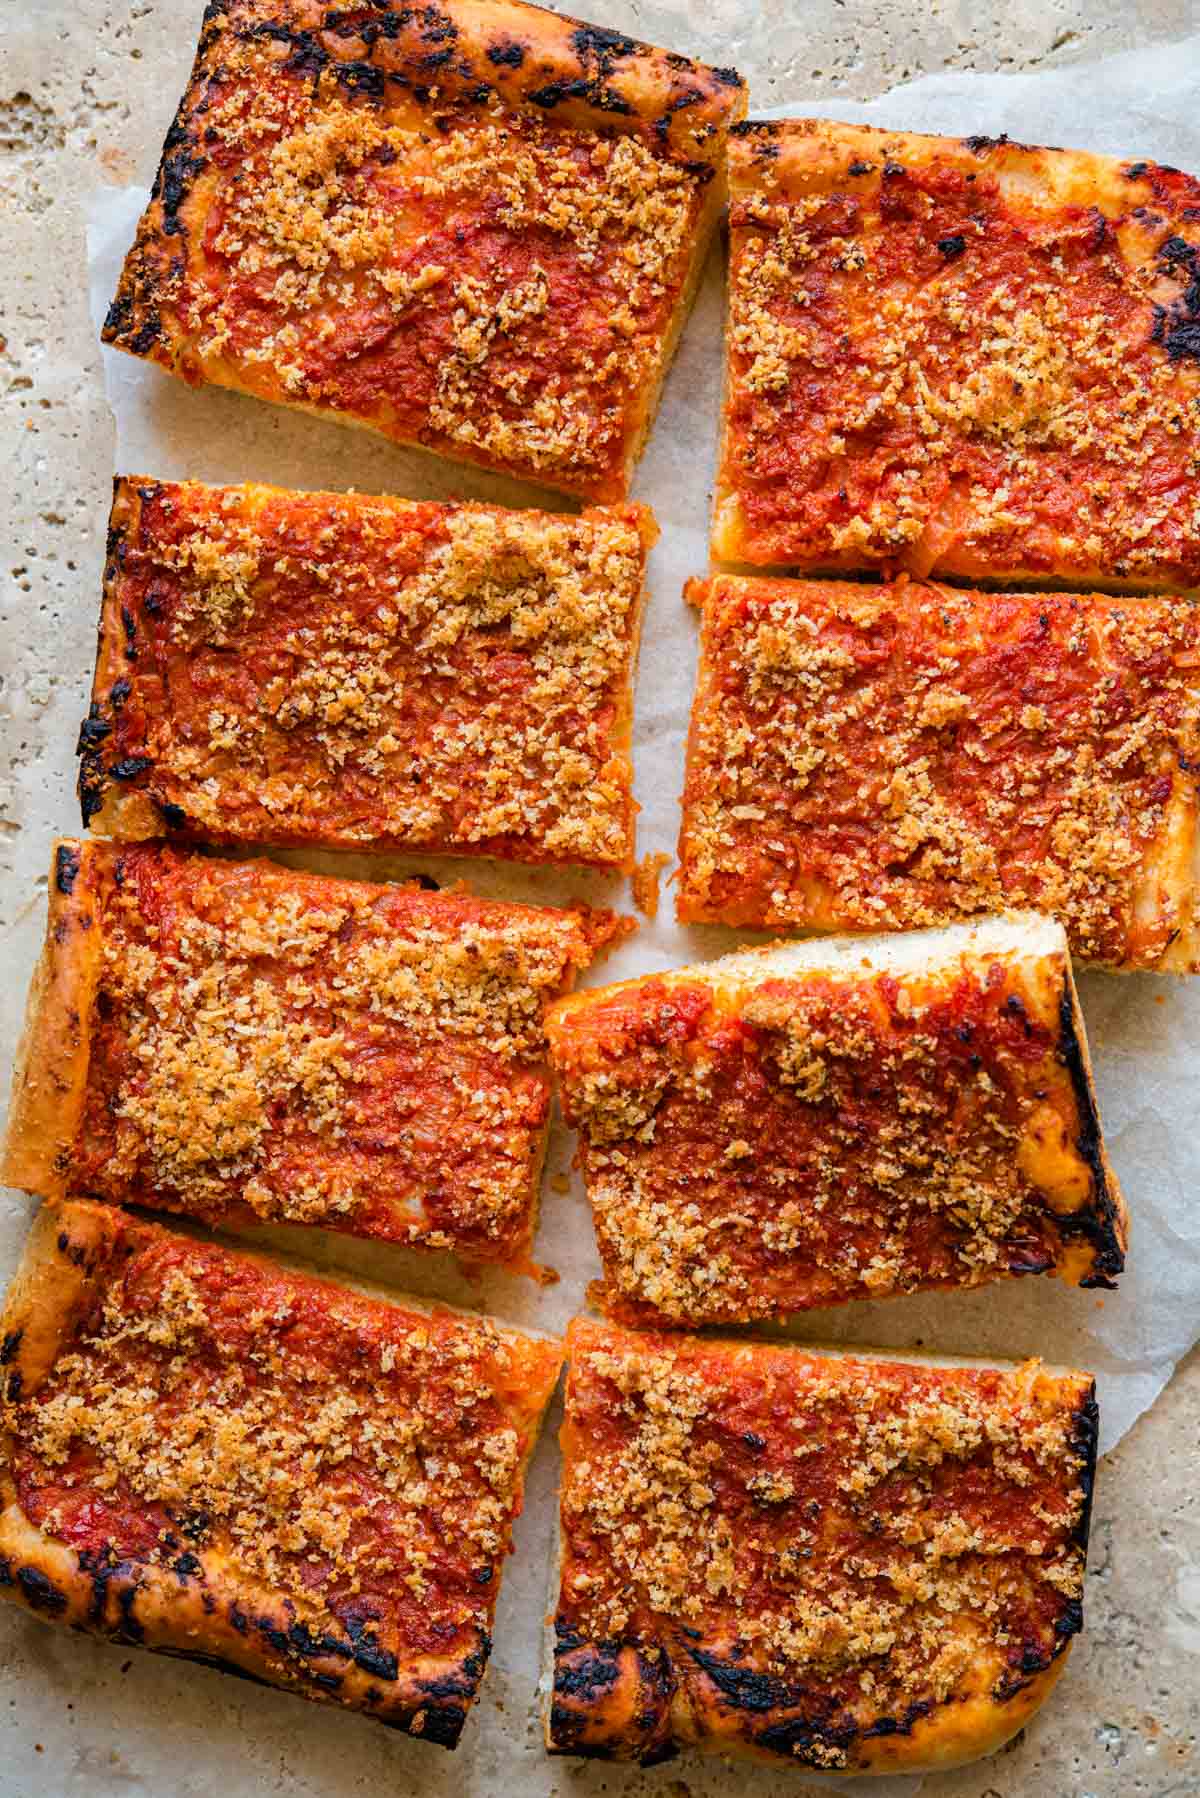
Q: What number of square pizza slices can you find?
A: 8